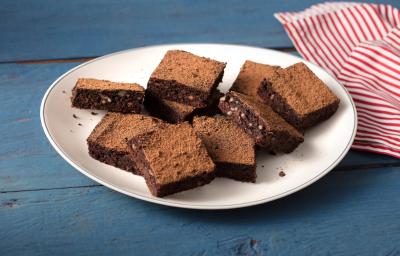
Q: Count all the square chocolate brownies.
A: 9